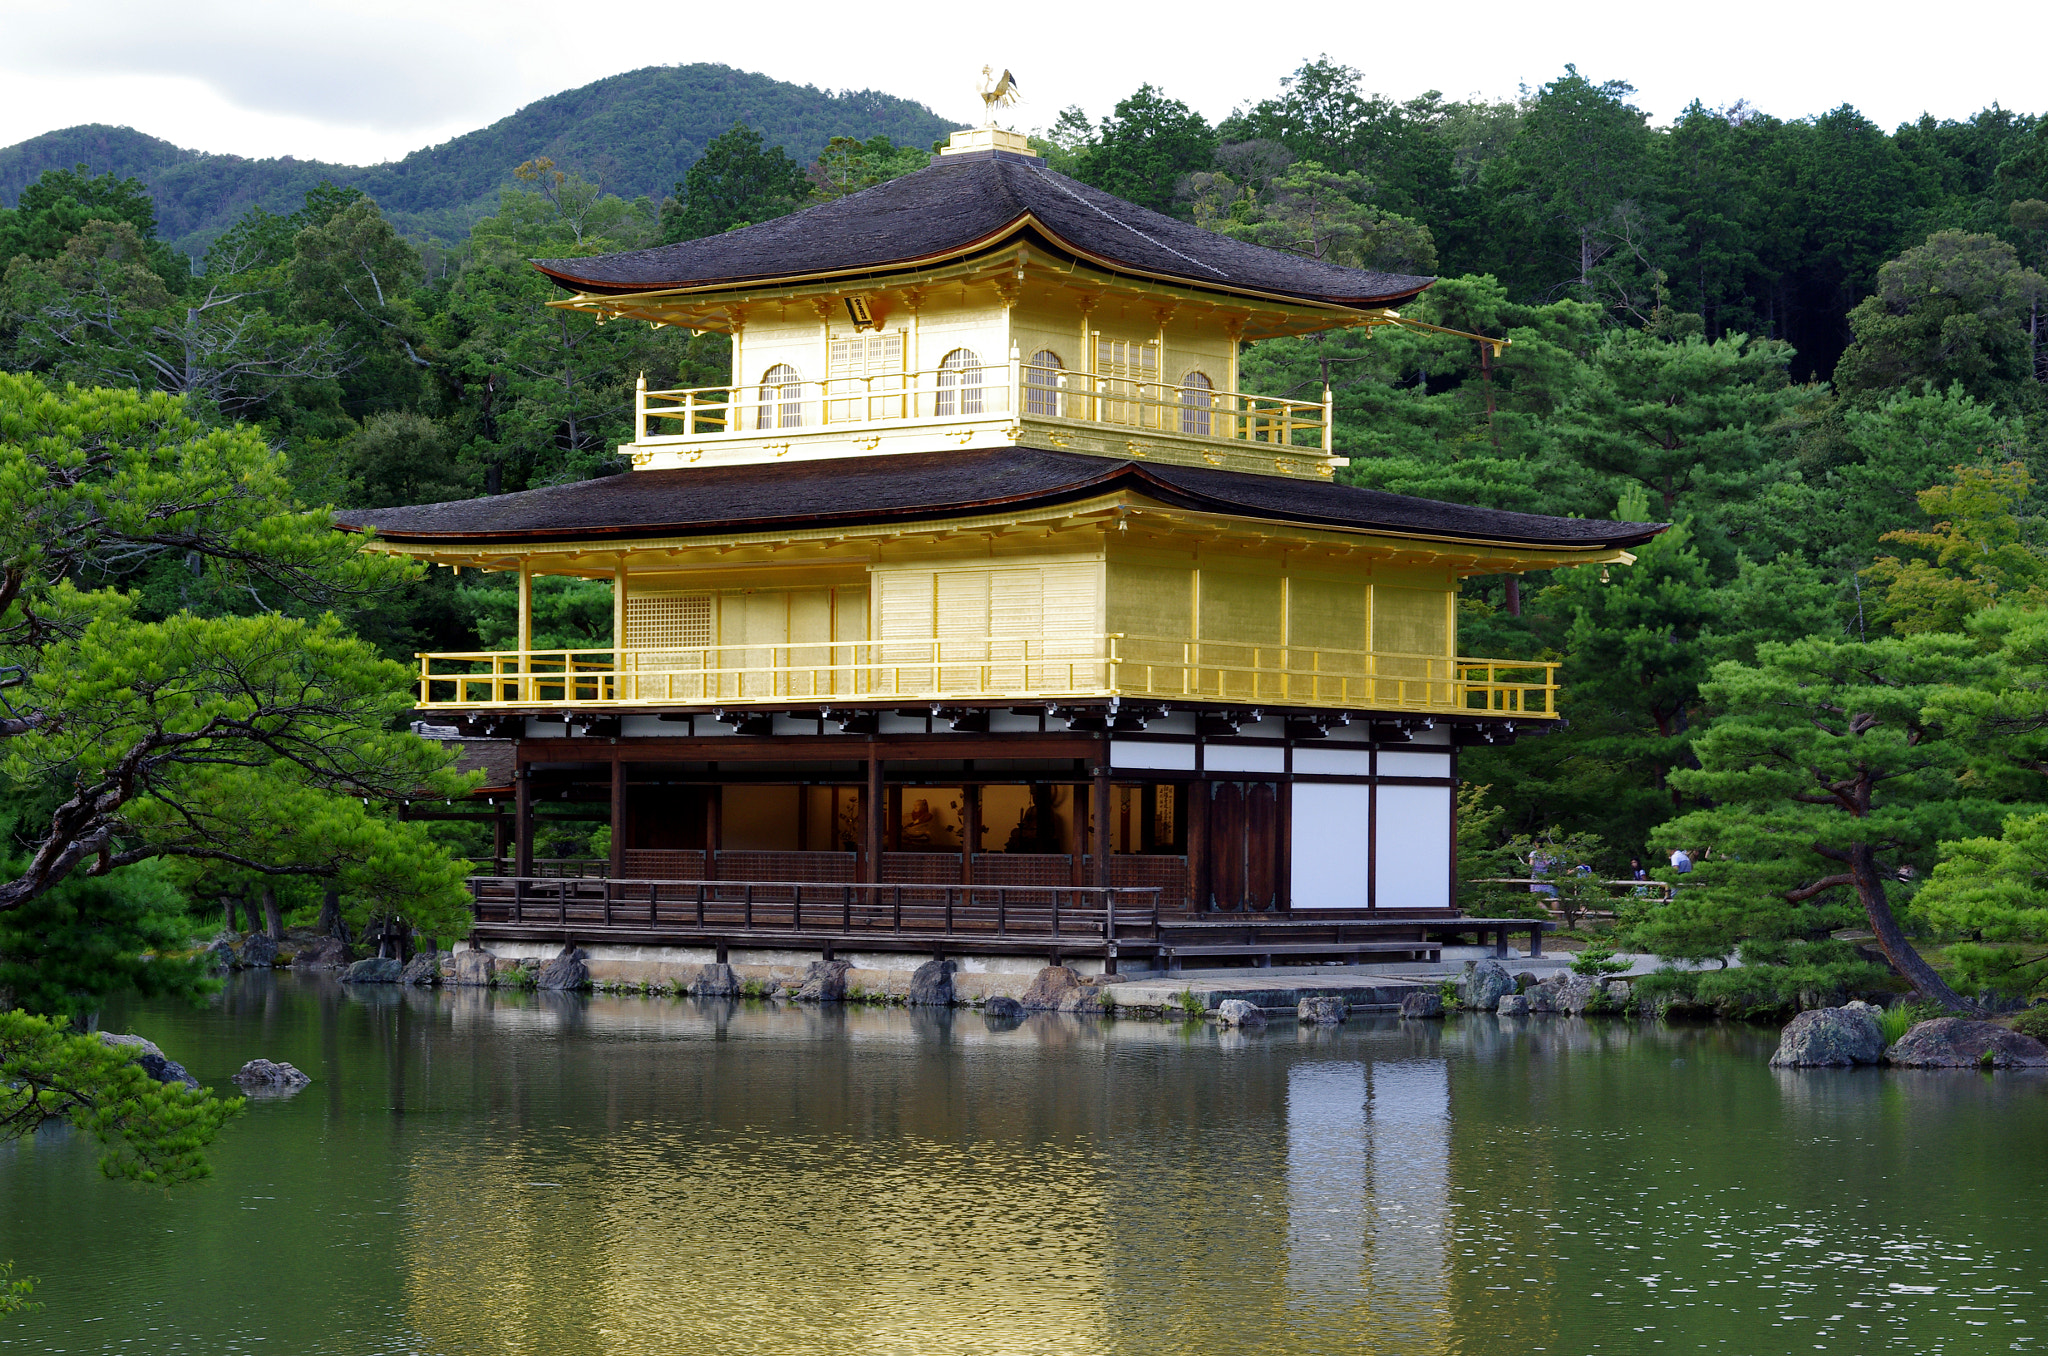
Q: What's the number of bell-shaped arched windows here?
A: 4